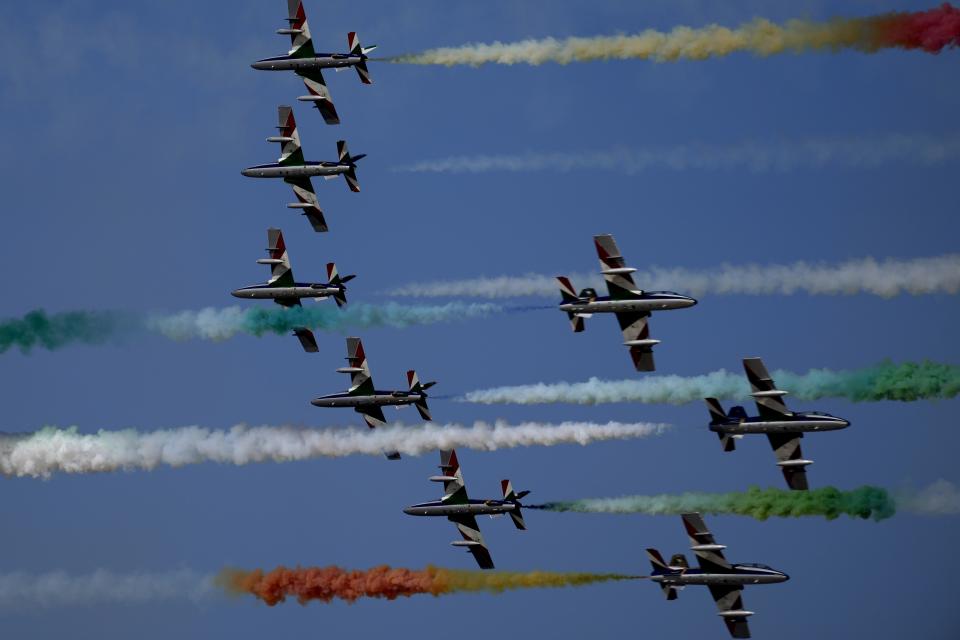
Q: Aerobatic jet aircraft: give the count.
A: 8